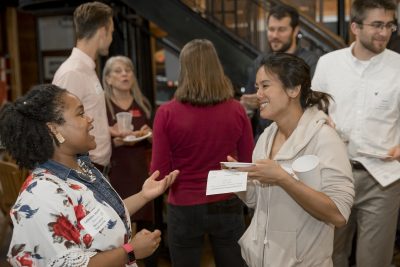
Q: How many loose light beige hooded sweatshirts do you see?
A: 1